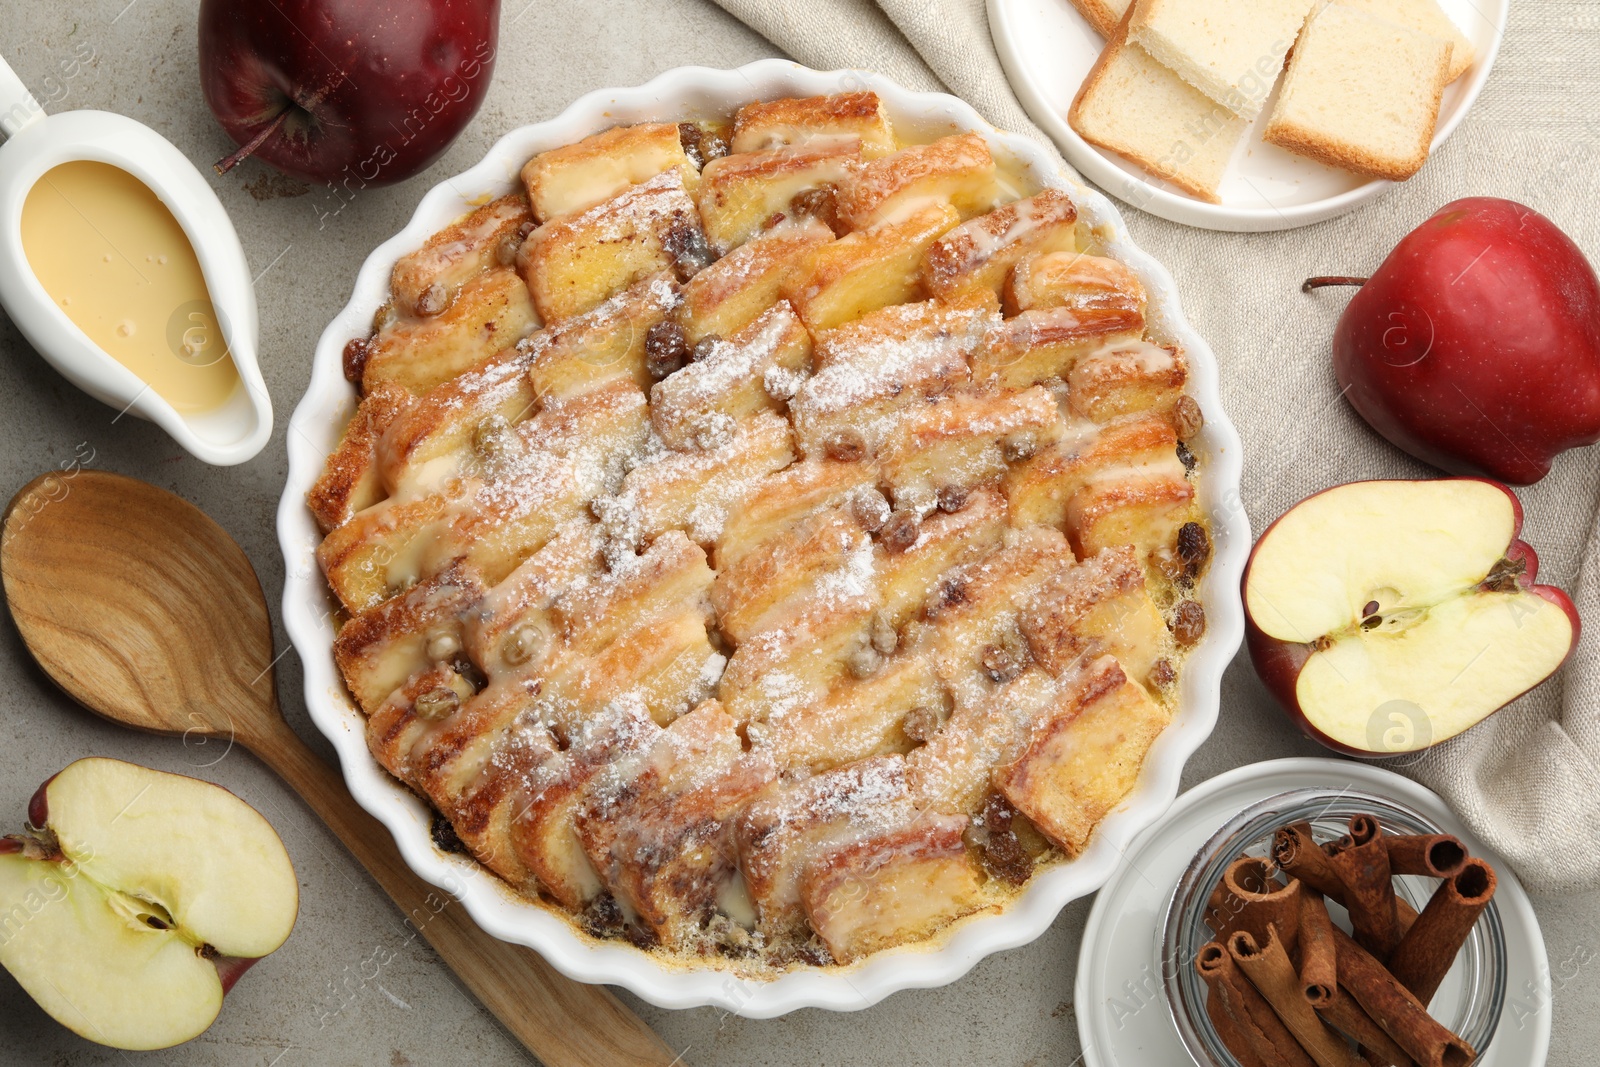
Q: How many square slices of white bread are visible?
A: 5